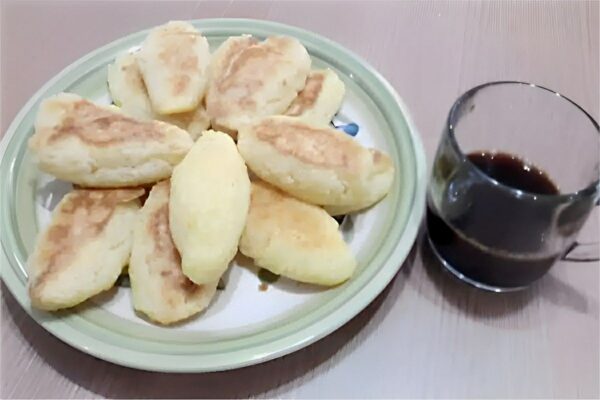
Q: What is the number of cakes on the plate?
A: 10